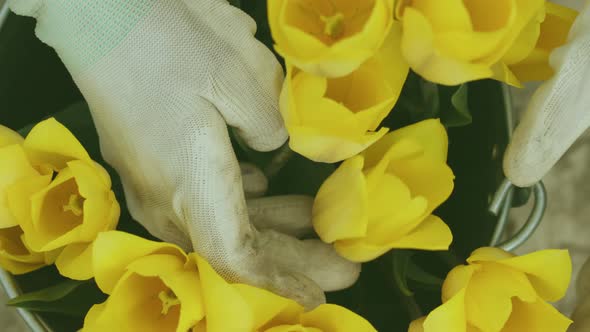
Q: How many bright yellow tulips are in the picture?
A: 11